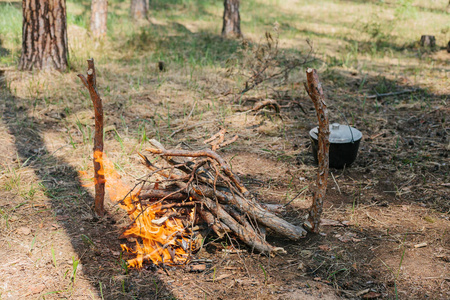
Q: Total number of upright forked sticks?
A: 2